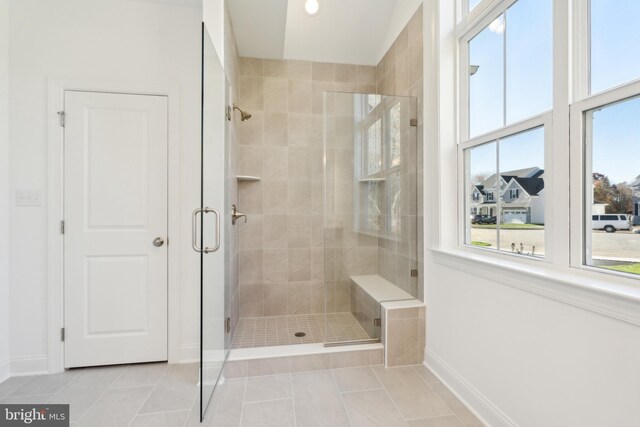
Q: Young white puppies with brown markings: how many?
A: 0